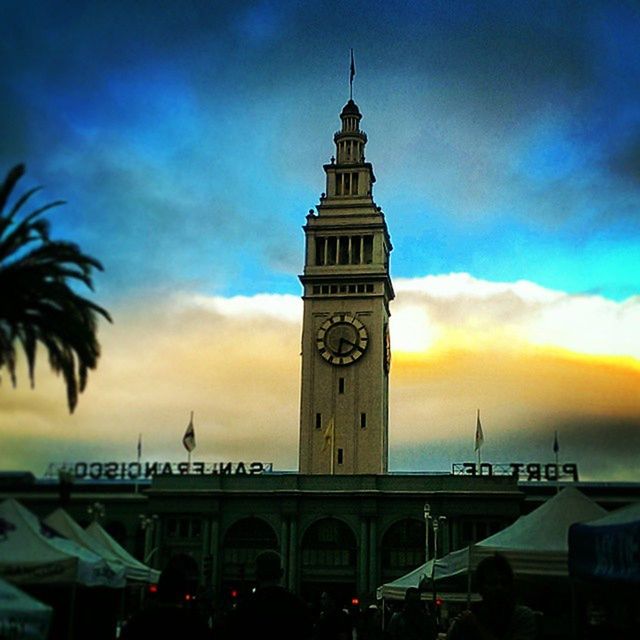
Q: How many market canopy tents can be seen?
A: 7